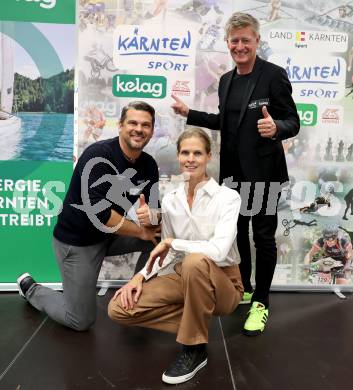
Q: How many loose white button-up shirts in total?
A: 1